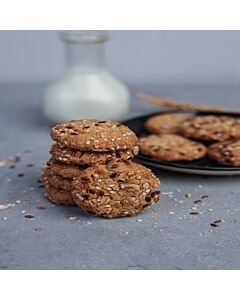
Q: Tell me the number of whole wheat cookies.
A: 10